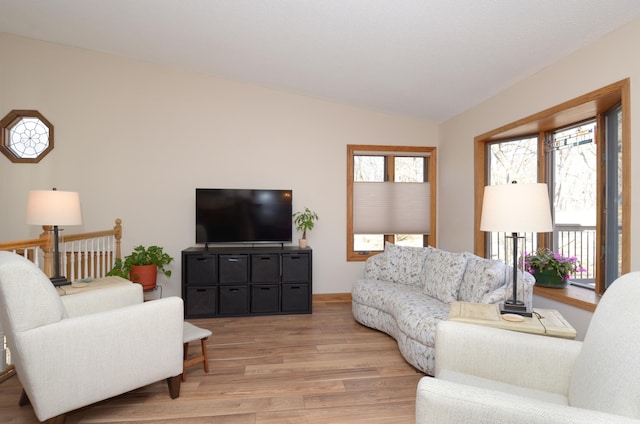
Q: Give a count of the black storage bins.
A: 8